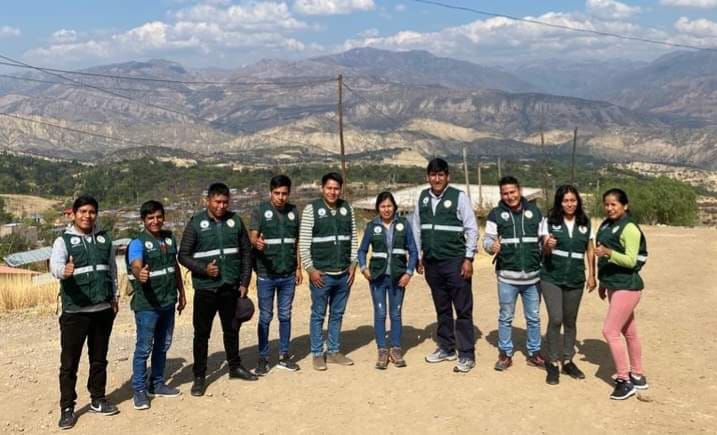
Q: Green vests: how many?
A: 10